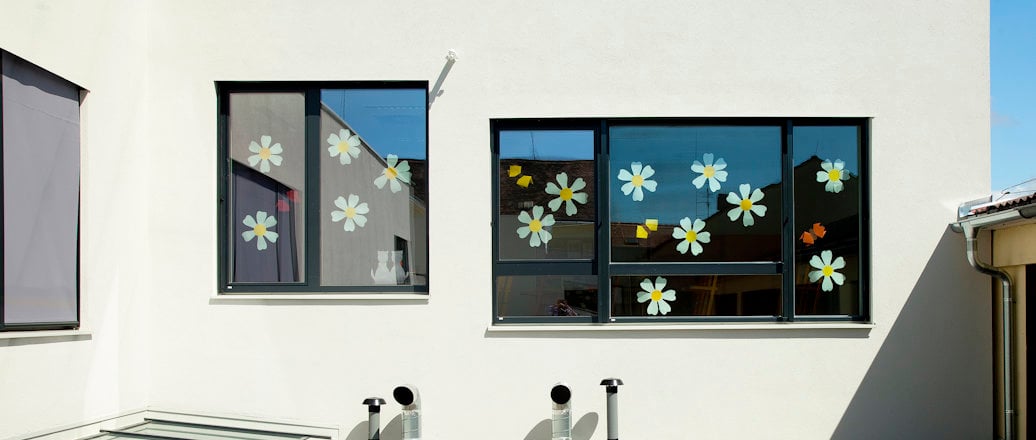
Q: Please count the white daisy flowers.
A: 14